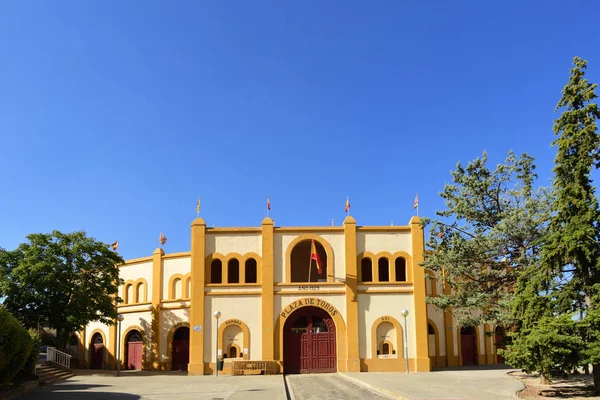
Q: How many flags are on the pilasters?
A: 6